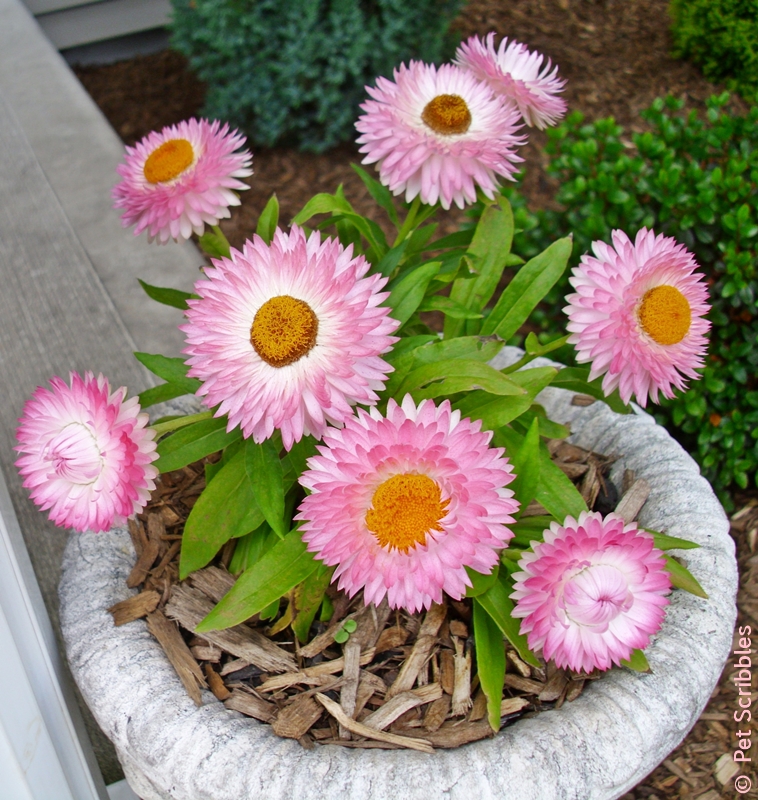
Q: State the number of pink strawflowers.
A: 8